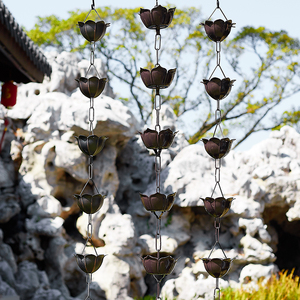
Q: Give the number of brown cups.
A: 15